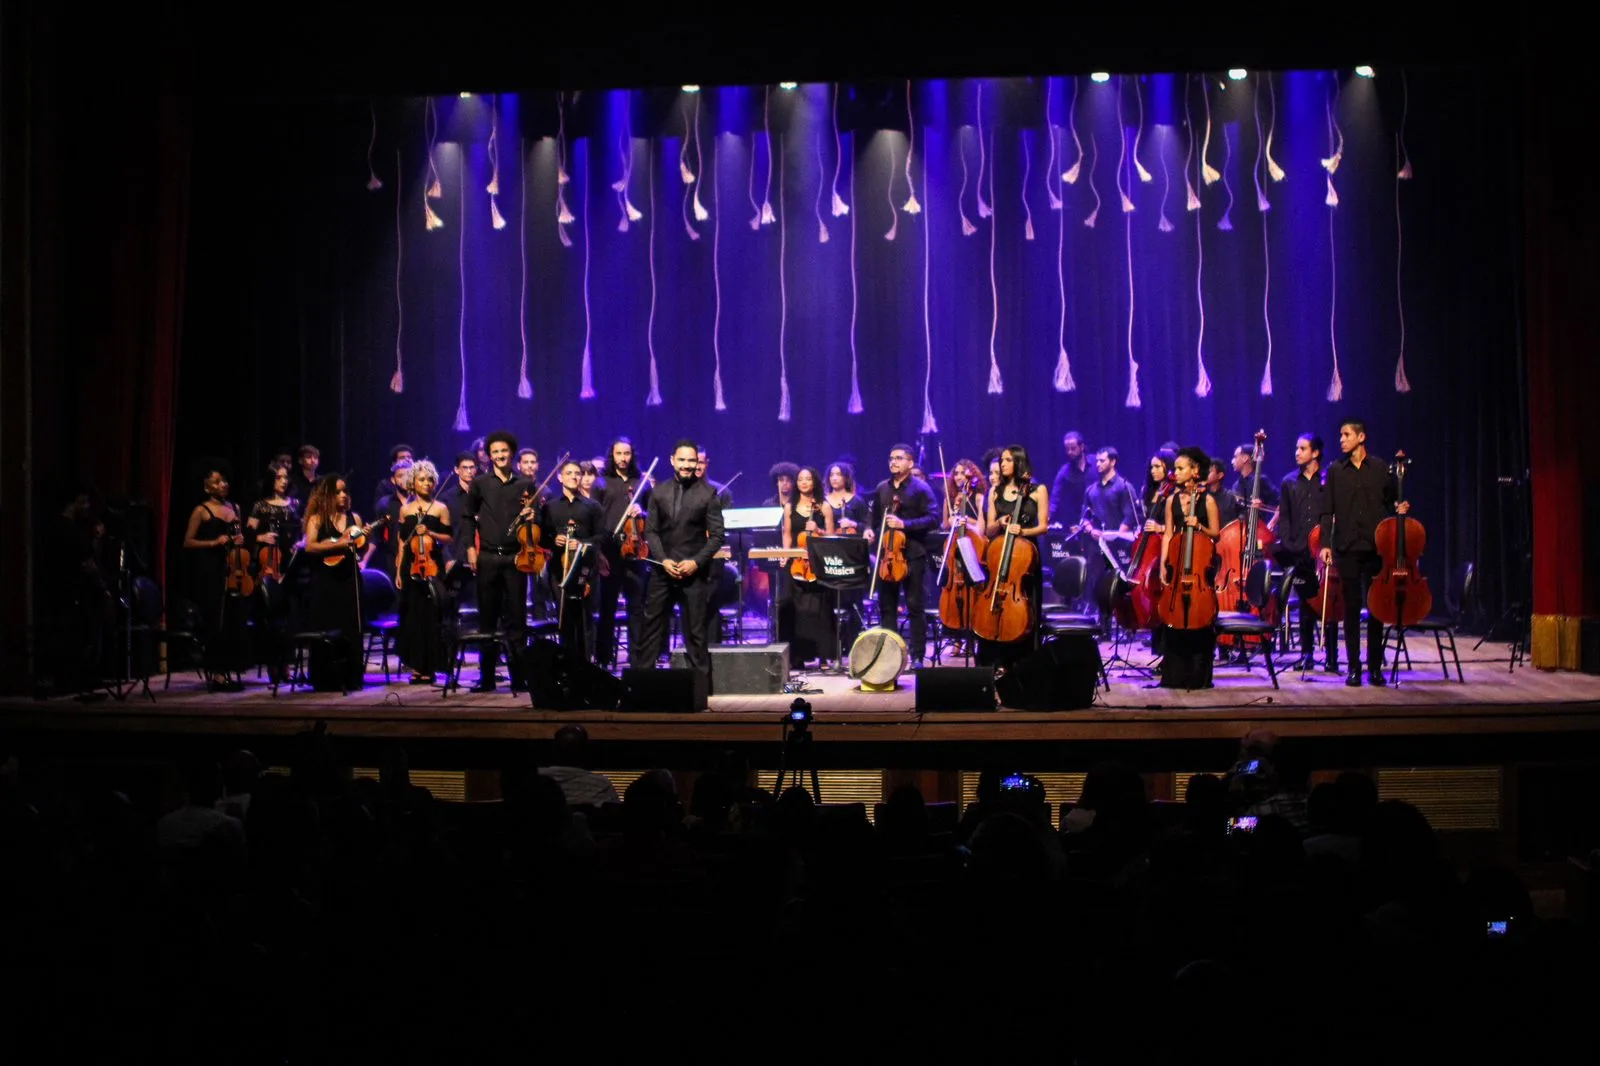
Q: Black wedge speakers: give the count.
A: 4